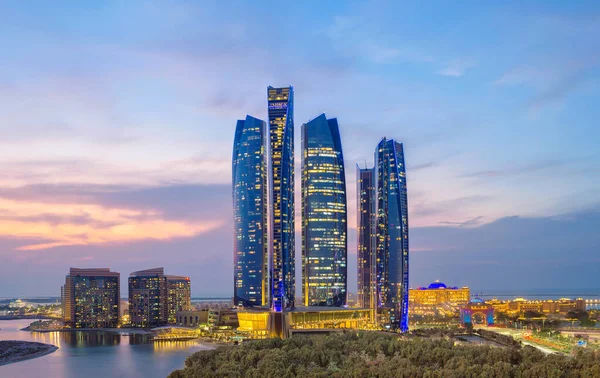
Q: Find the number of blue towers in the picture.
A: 5